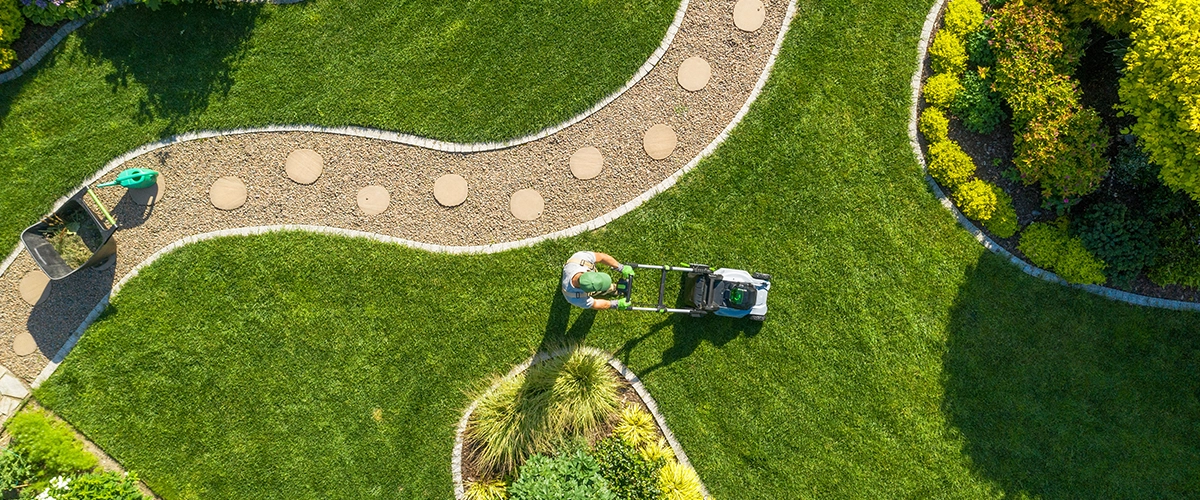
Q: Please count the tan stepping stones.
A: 12